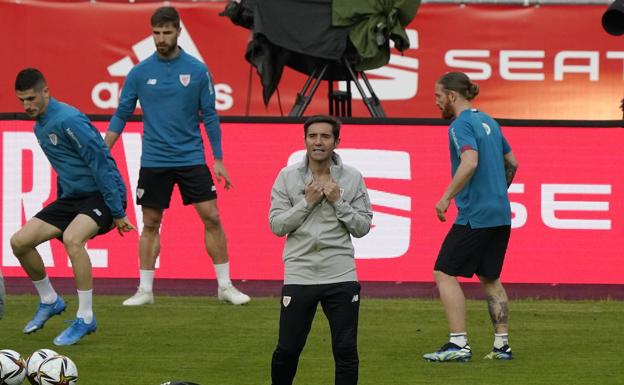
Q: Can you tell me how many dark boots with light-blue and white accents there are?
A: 2